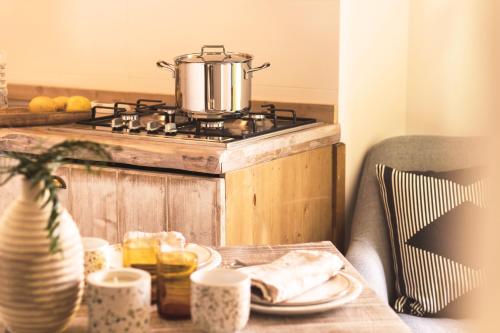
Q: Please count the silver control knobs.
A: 4